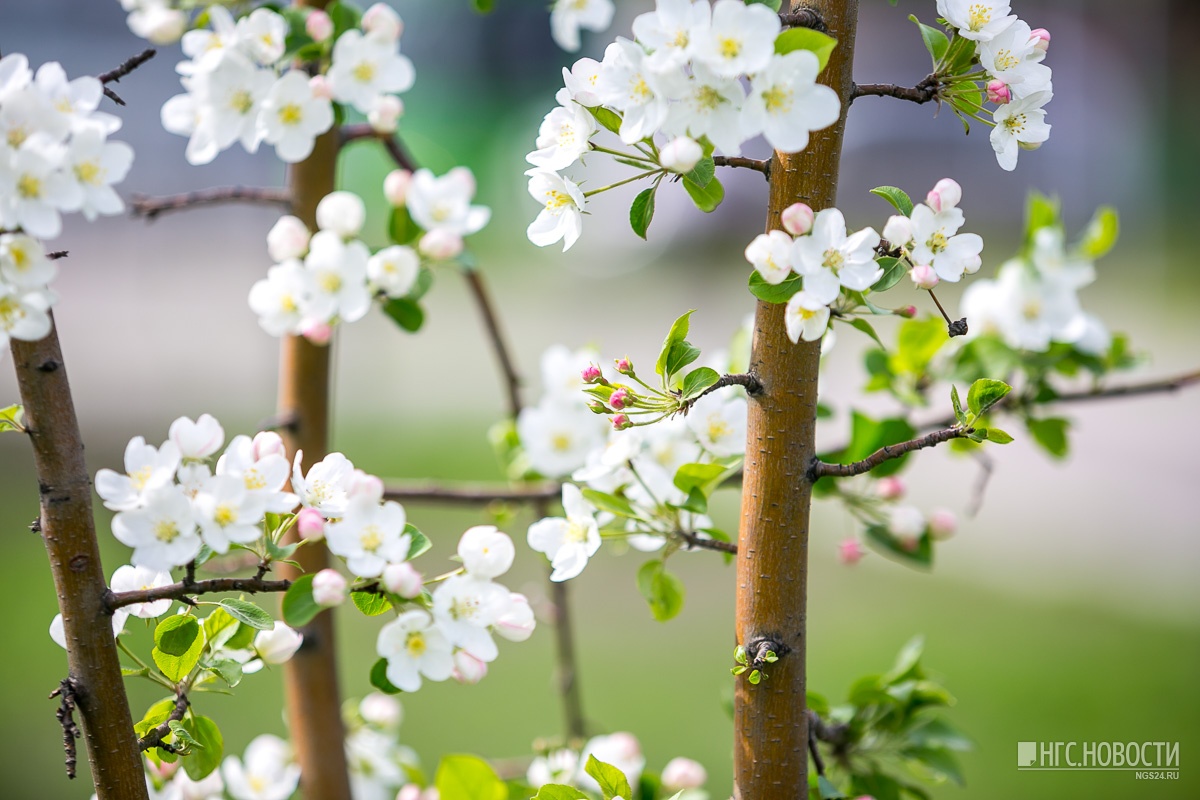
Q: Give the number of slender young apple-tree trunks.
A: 3